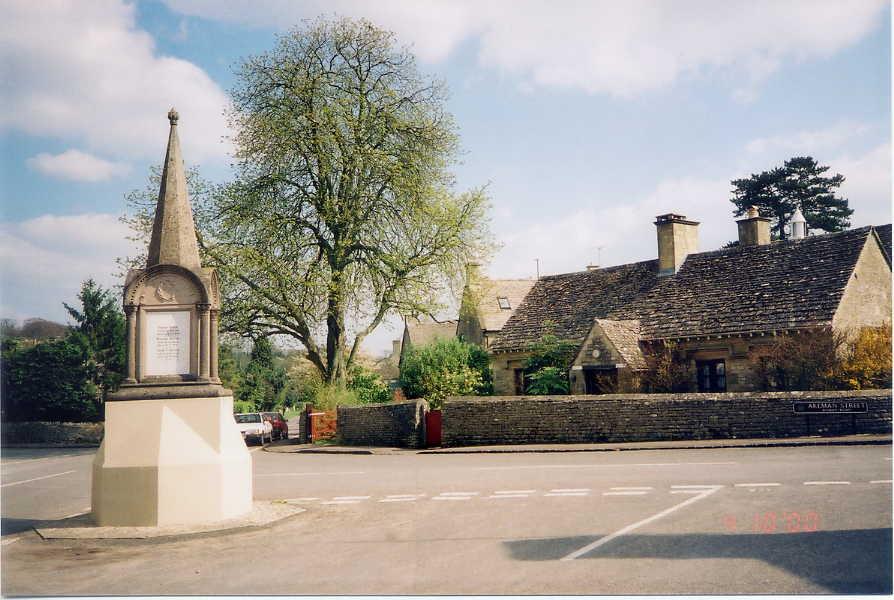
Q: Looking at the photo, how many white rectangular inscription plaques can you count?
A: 1